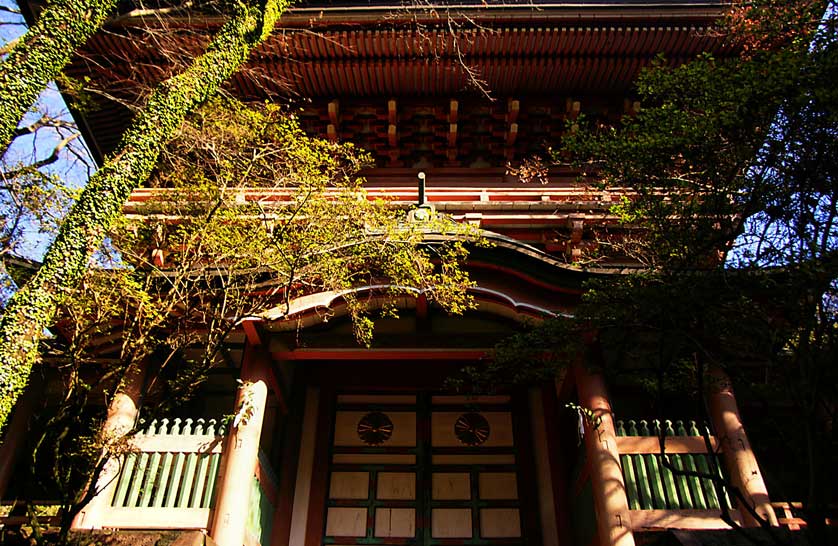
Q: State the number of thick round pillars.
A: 4